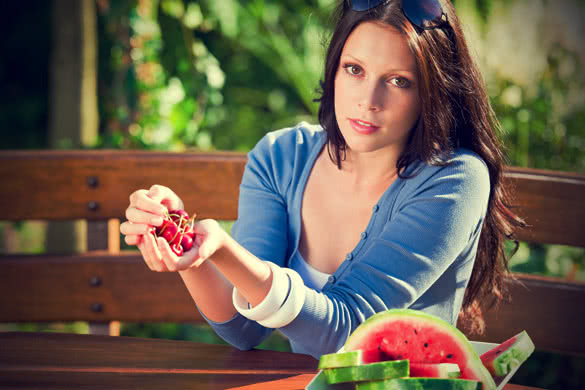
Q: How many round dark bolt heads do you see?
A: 4